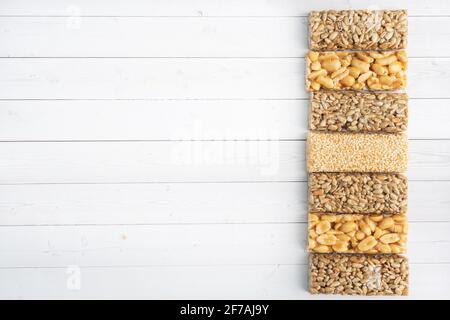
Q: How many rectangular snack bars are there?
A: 7